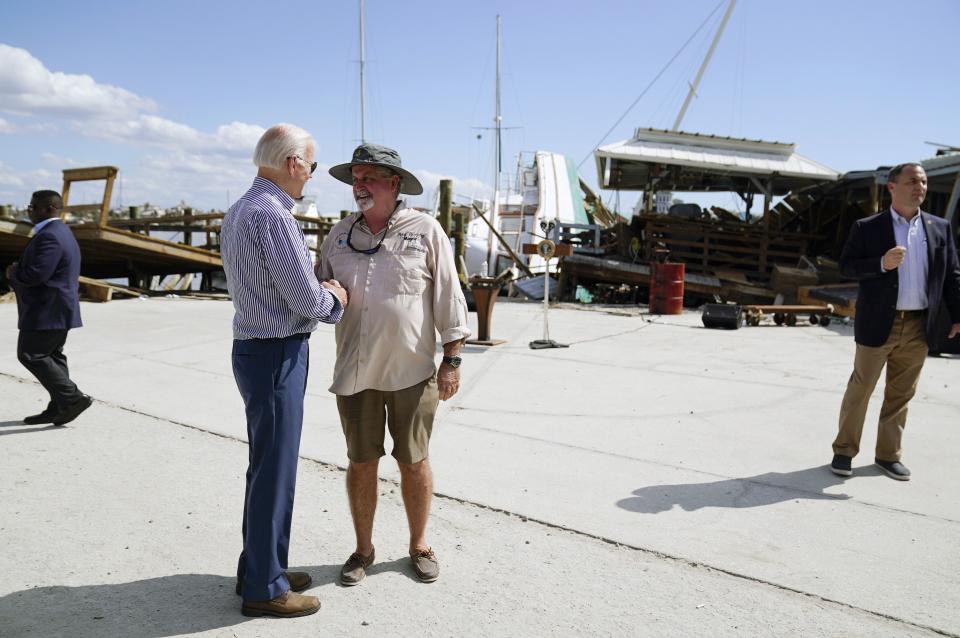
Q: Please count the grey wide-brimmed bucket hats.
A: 1